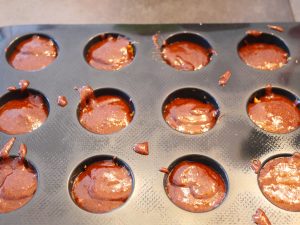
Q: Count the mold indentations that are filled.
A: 12